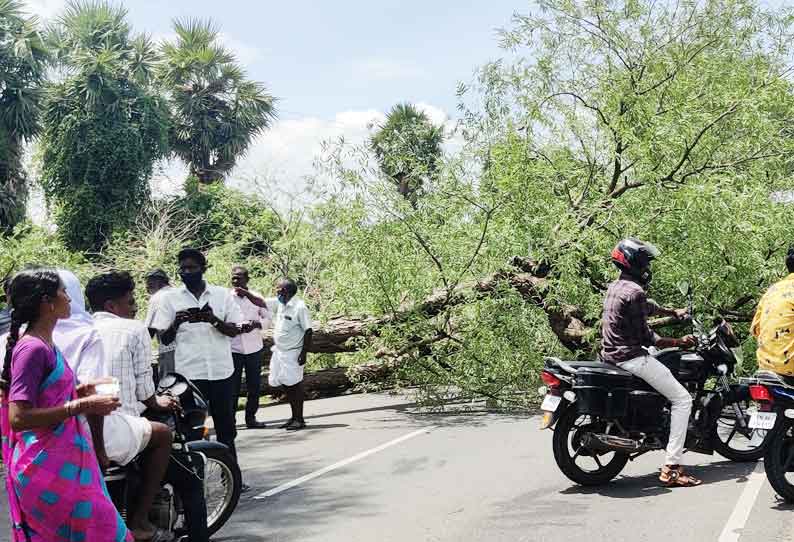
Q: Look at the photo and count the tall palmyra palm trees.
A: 4